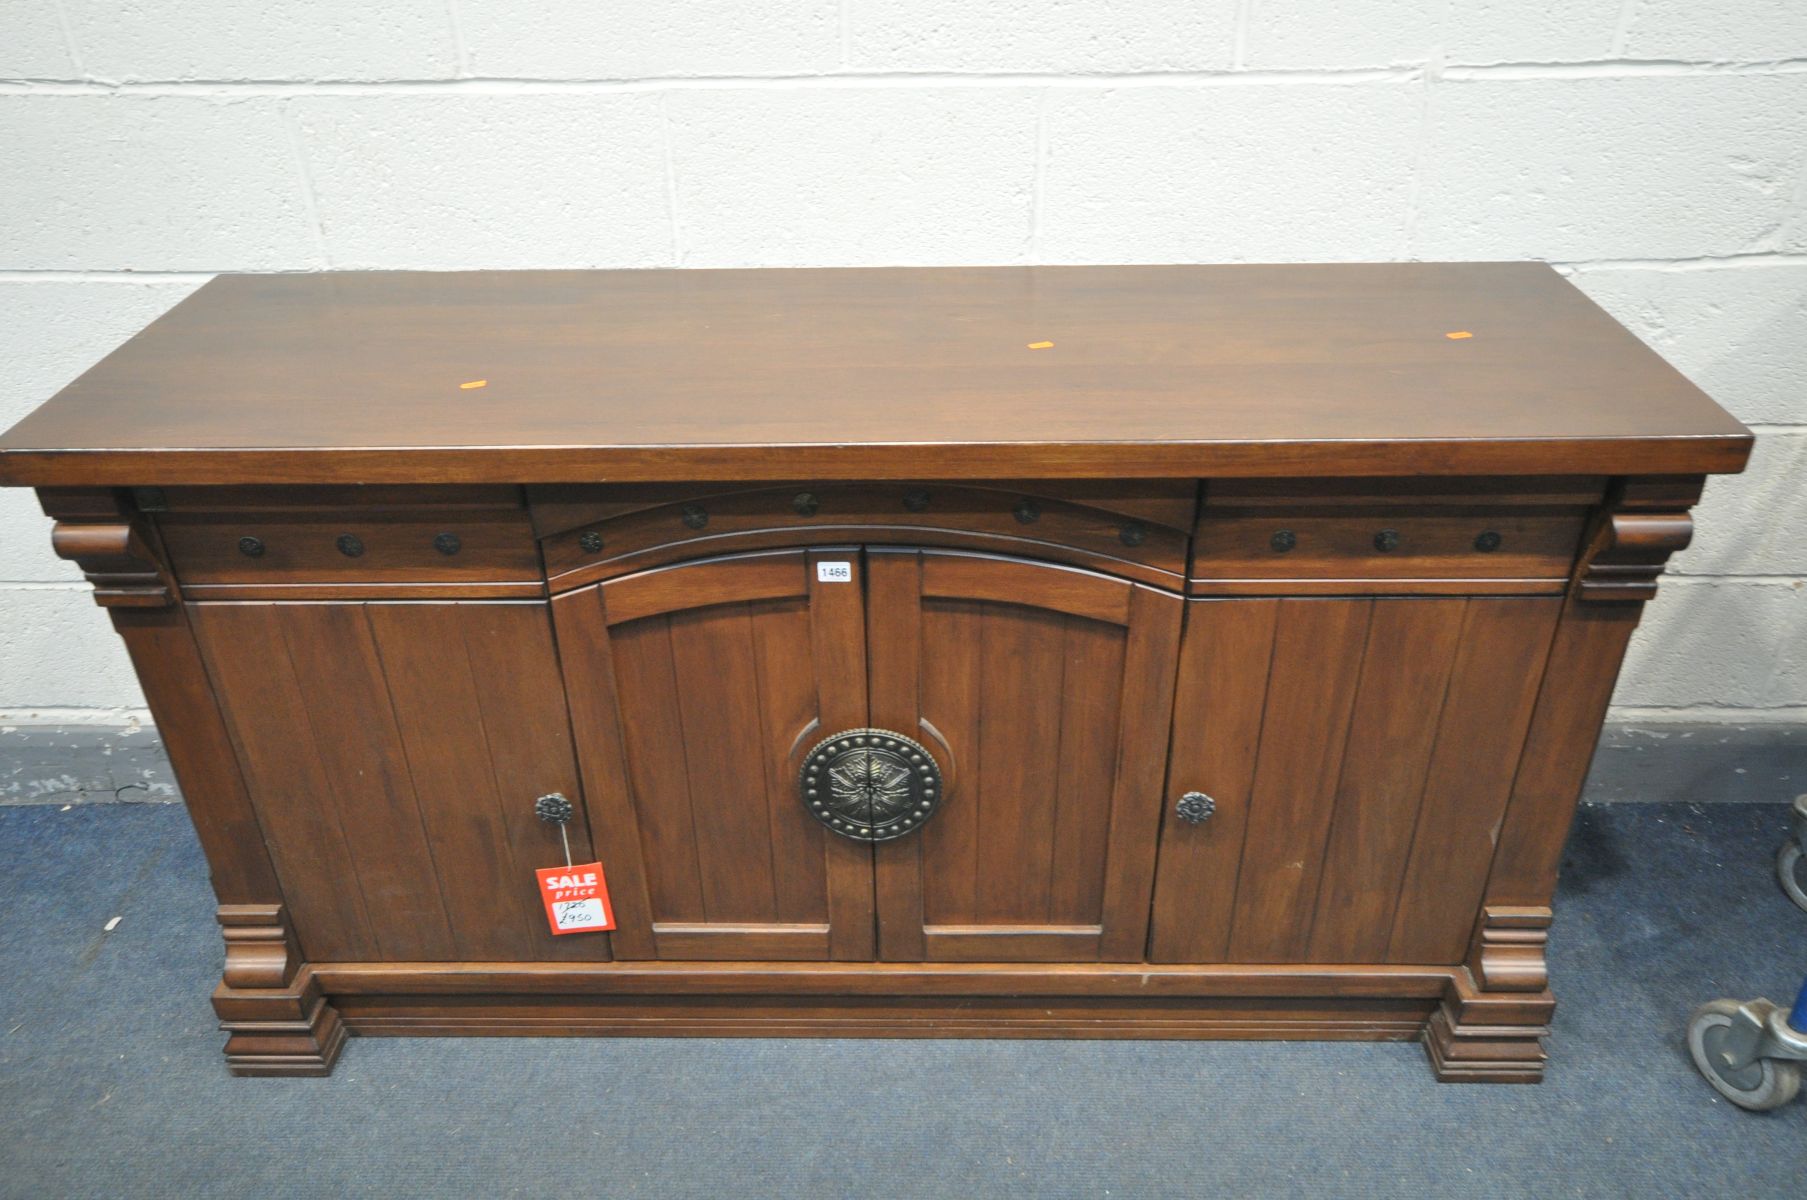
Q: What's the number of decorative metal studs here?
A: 12